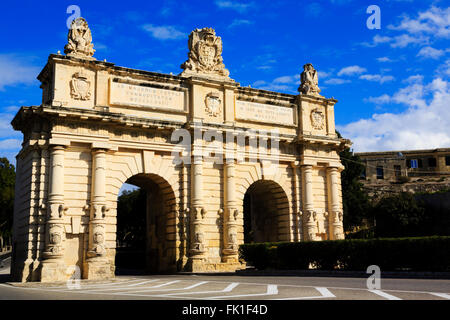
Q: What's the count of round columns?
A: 6